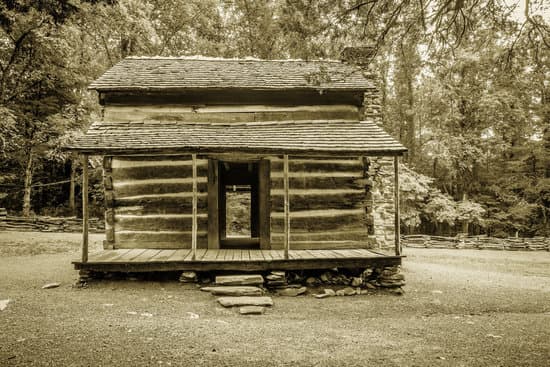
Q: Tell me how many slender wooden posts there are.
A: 4